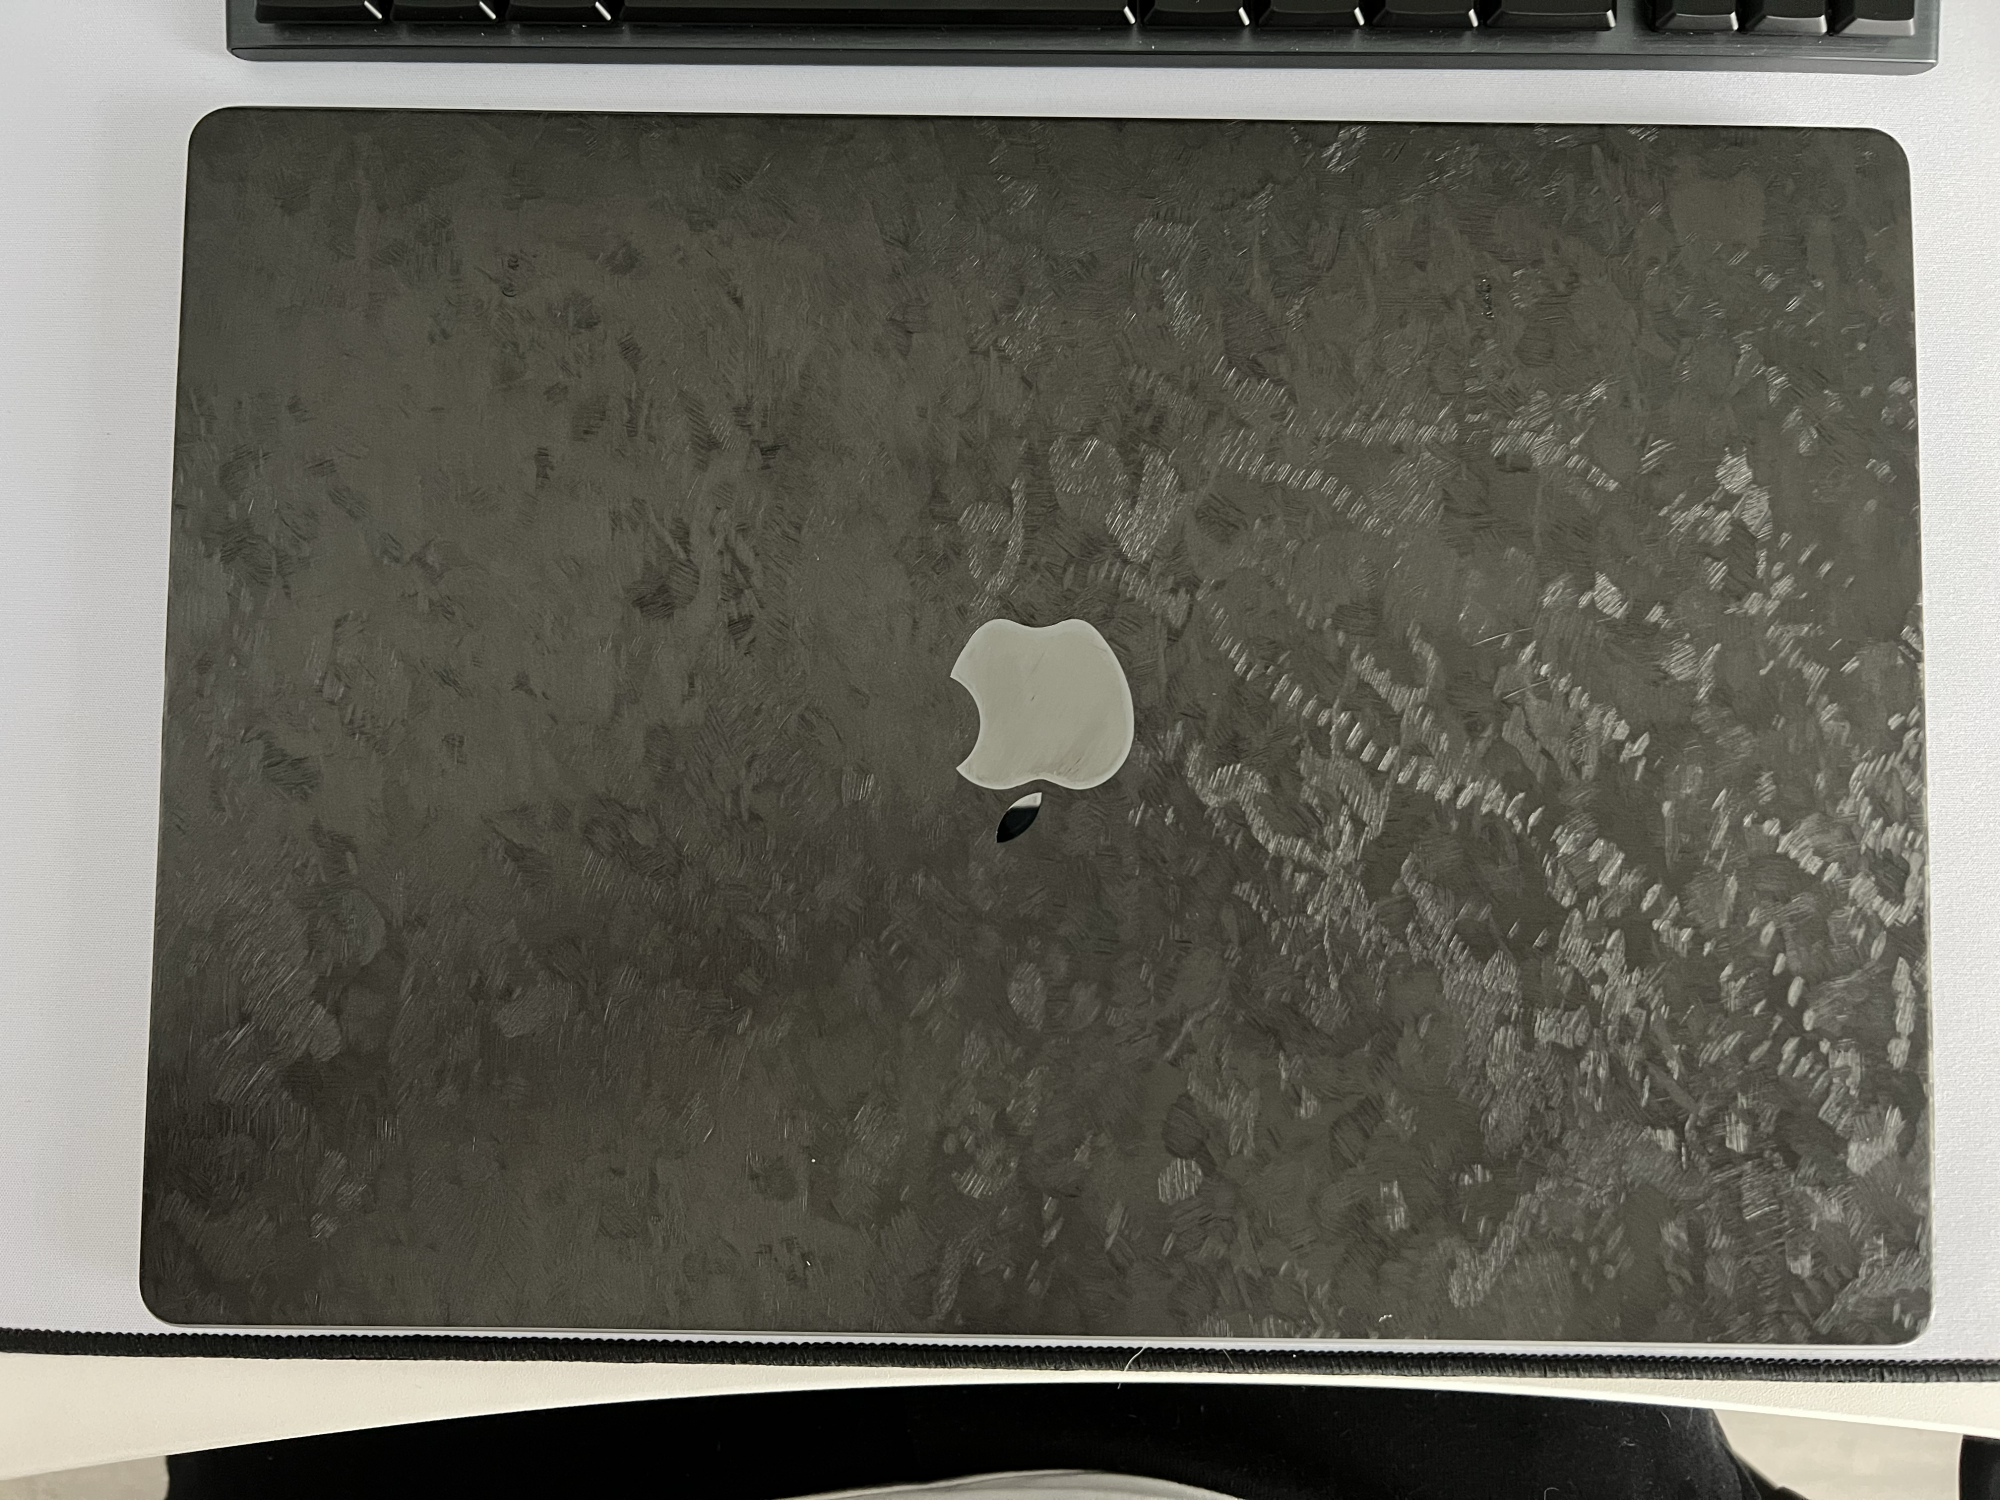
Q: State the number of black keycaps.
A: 11